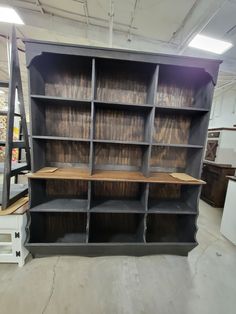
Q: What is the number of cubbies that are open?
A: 15